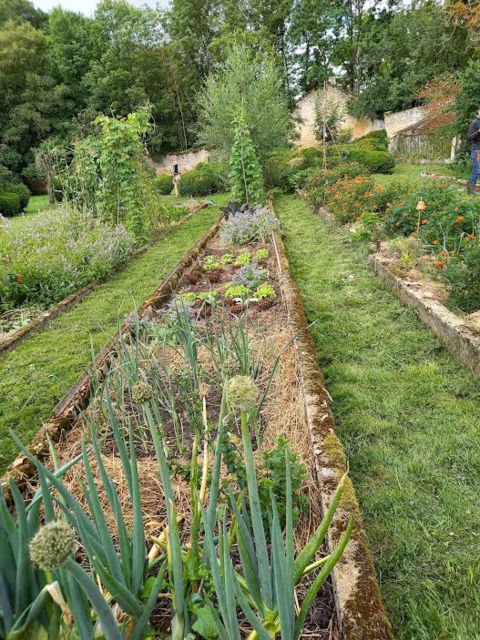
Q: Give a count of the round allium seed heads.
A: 3